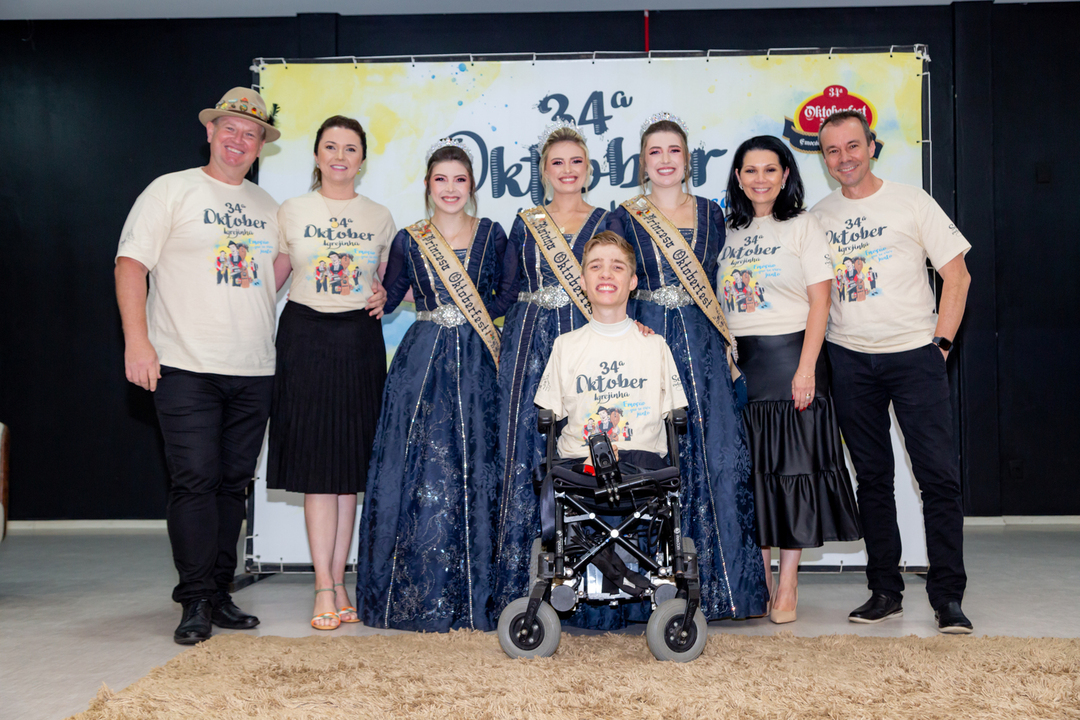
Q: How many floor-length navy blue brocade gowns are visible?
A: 3